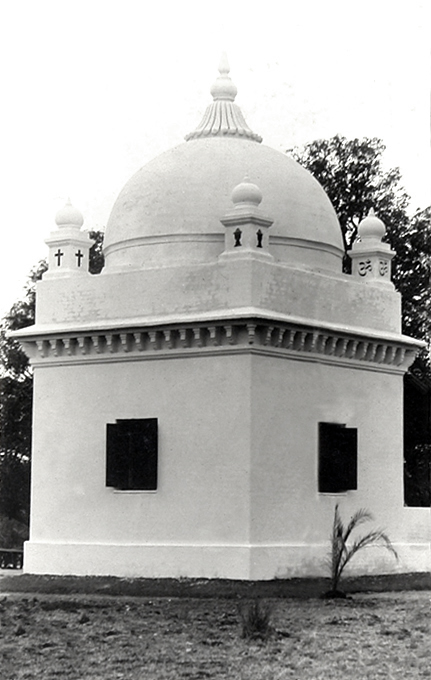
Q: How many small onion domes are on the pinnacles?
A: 3